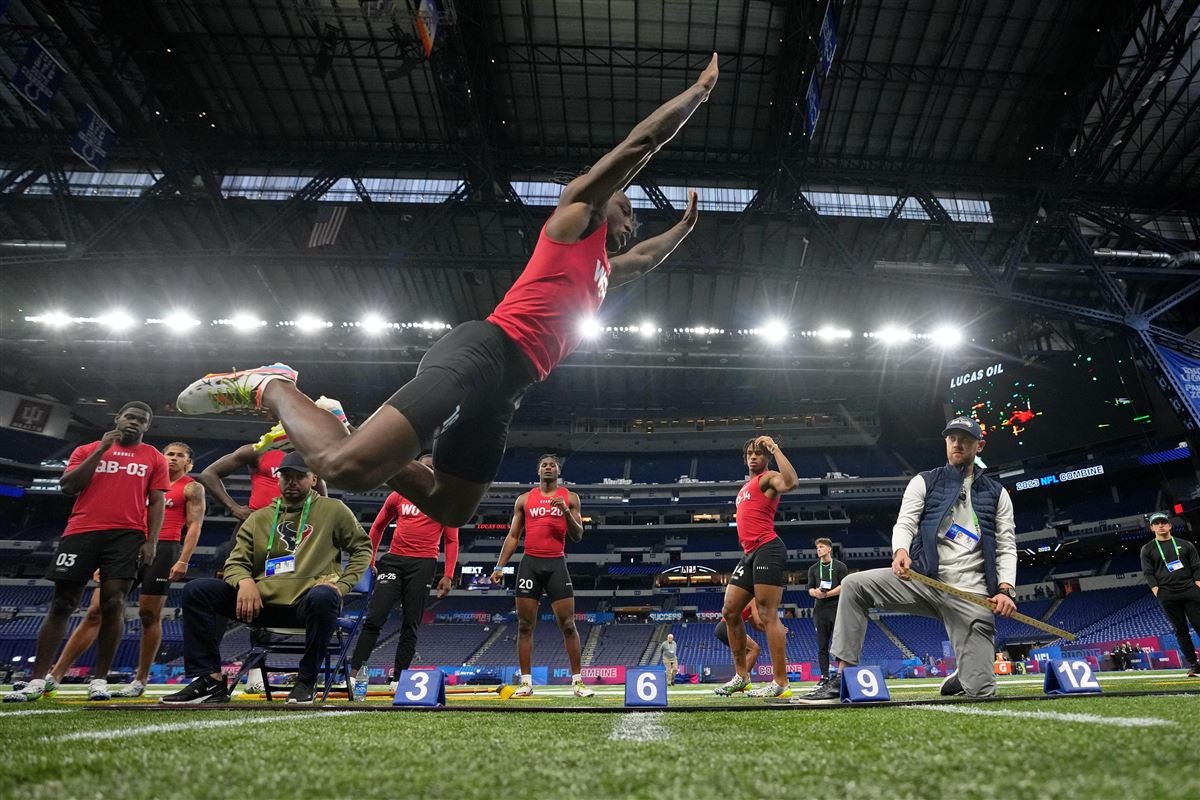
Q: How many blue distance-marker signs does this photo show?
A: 4